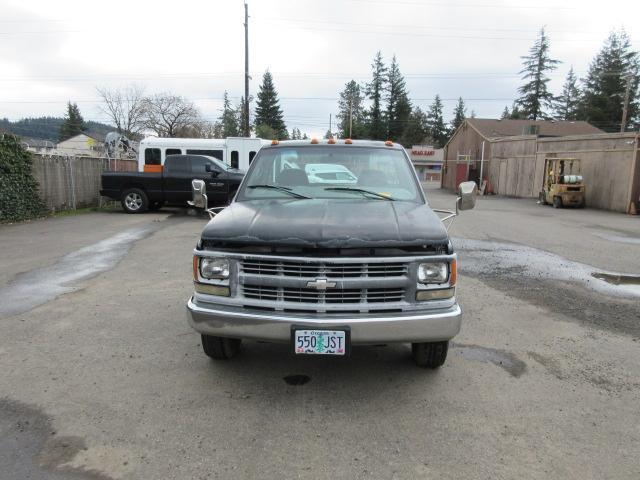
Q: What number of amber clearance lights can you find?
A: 5